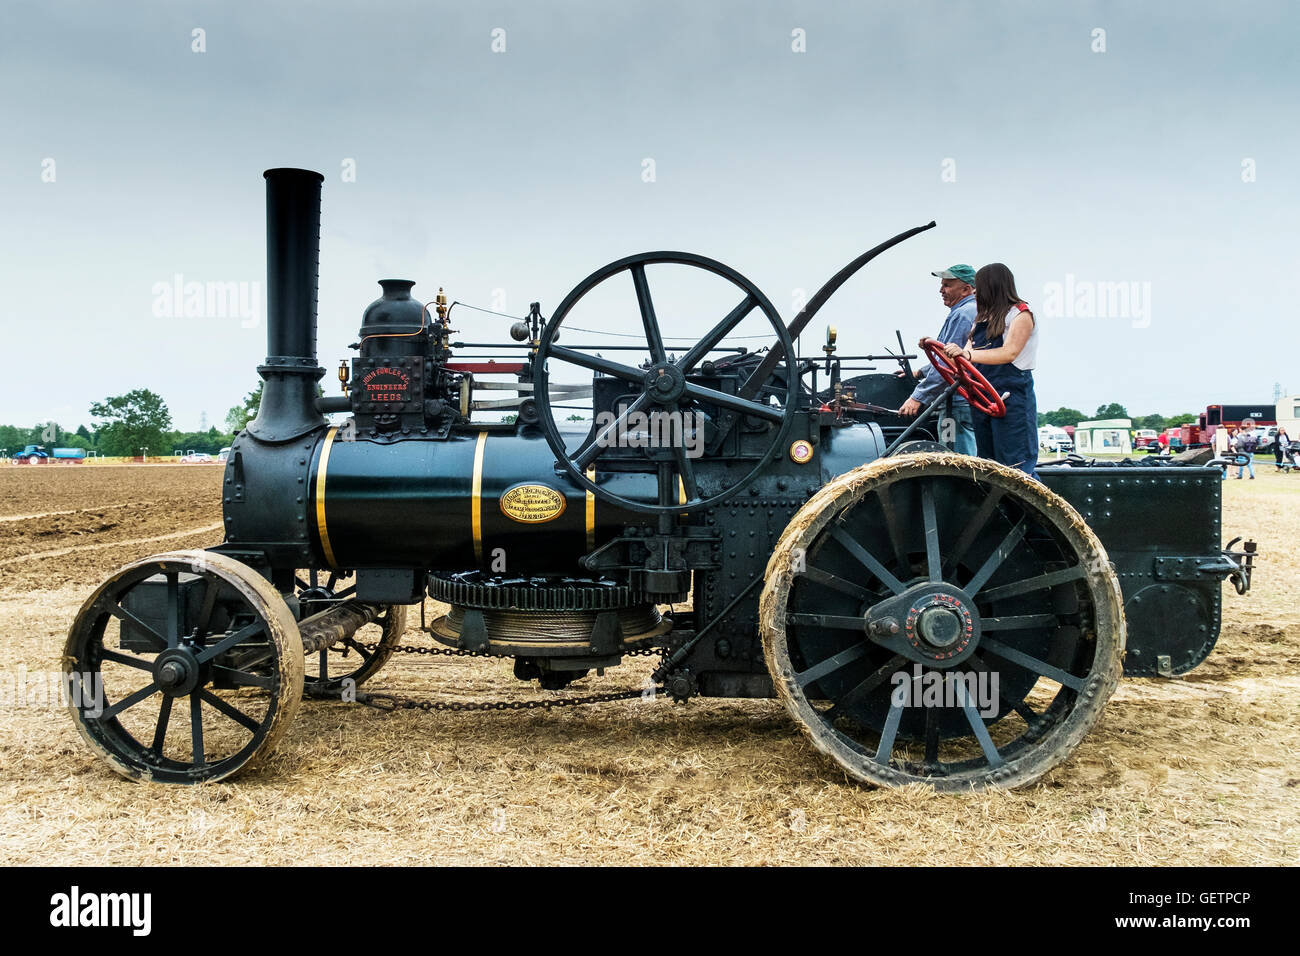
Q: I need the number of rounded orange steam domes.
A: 0